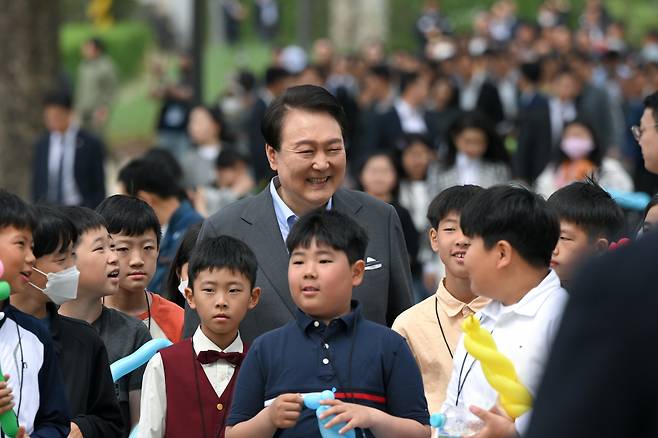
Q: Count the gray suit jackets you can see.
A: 1